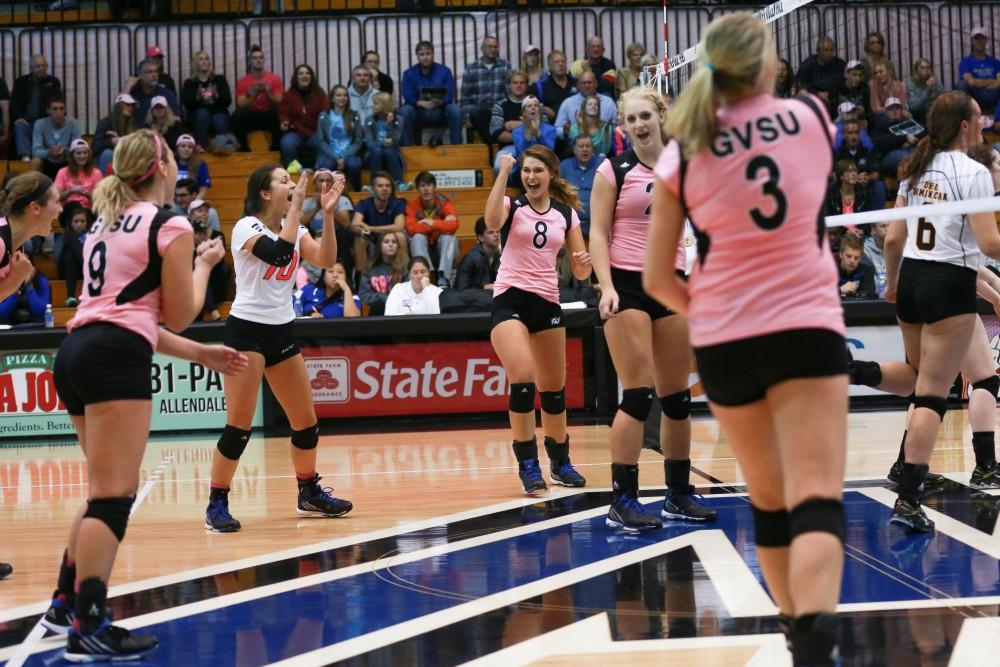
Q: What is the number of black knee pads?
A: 11